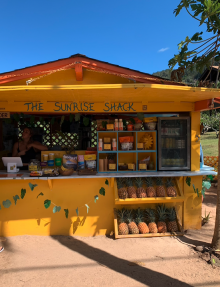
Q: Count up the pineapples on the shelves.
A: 12